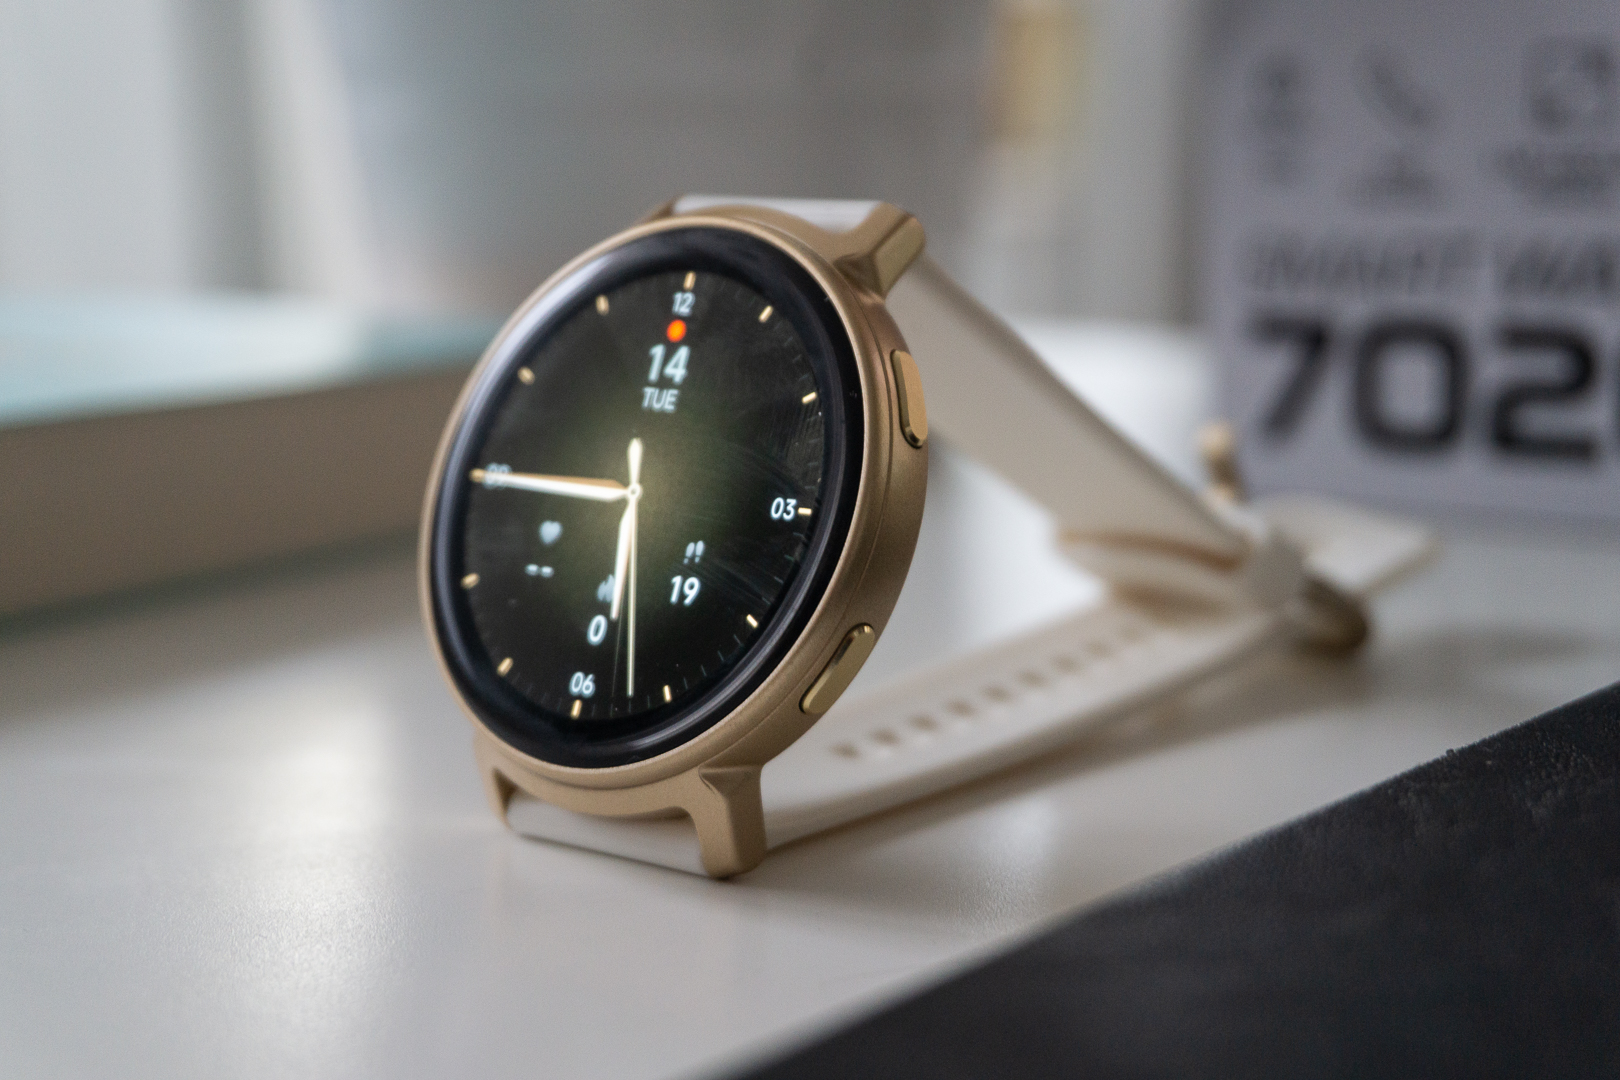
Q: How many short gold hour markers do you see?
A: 12